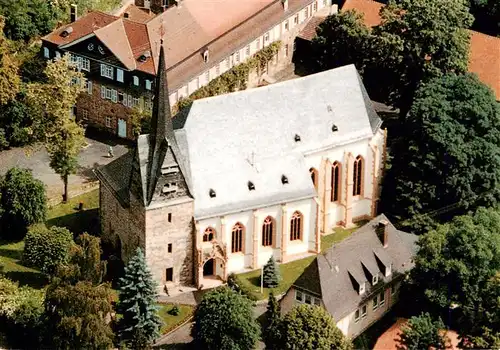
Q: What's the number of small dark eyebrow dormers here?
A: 5